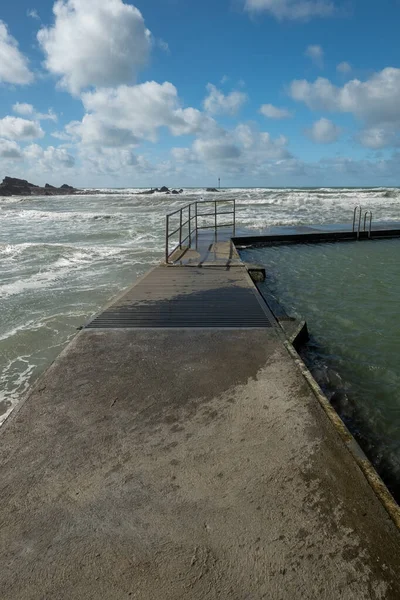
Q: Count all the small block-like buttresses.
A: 2